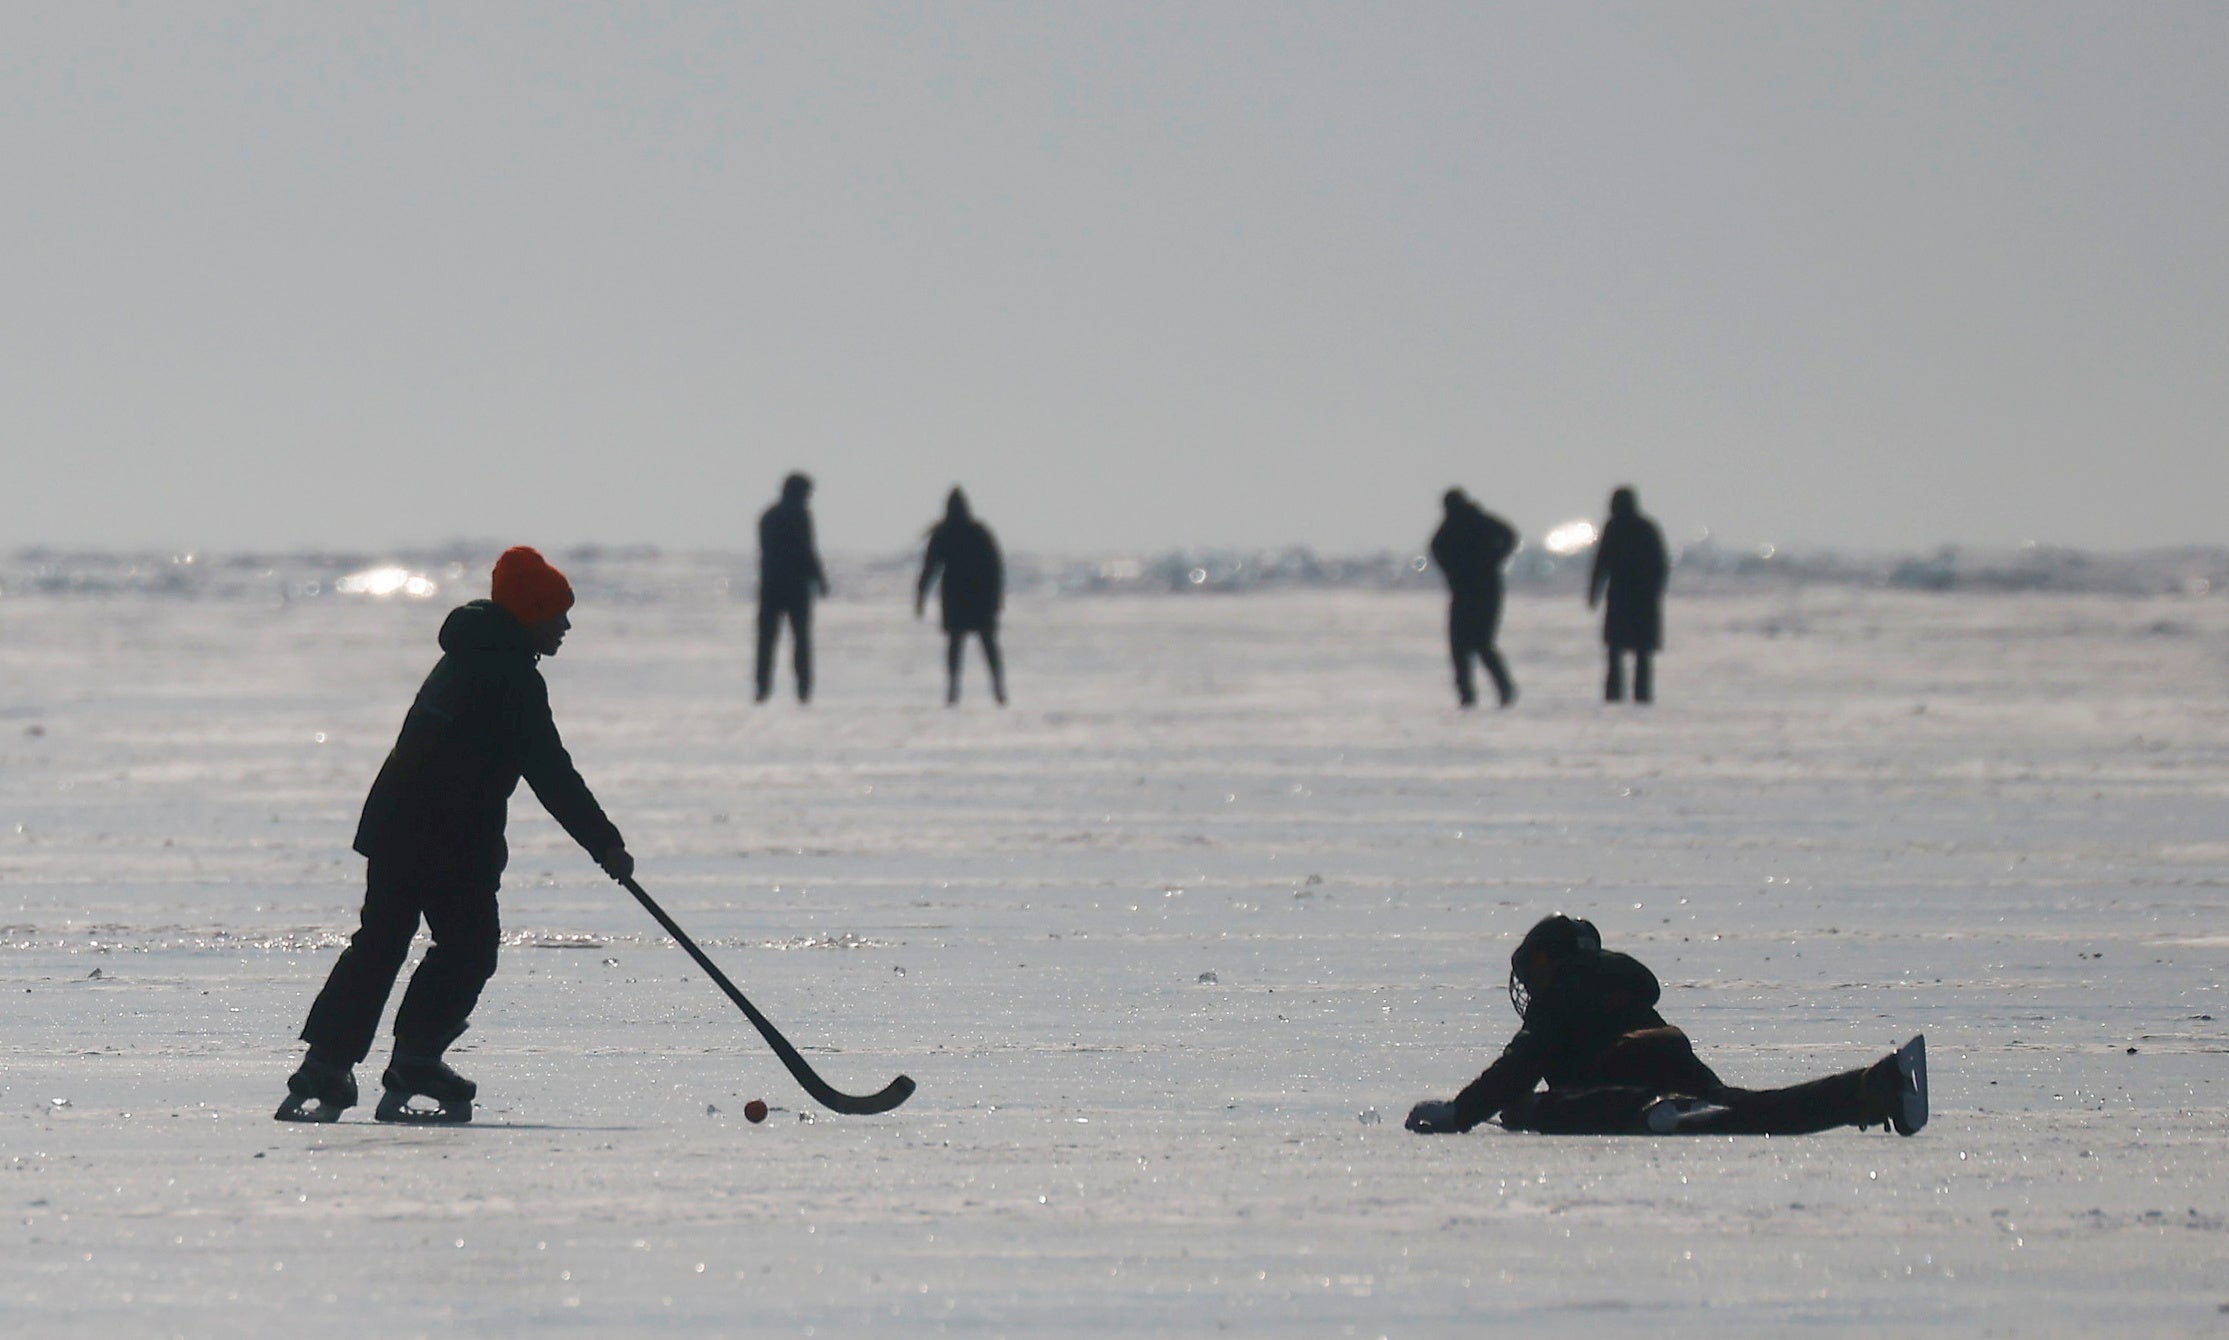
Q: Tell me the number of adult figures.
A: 4